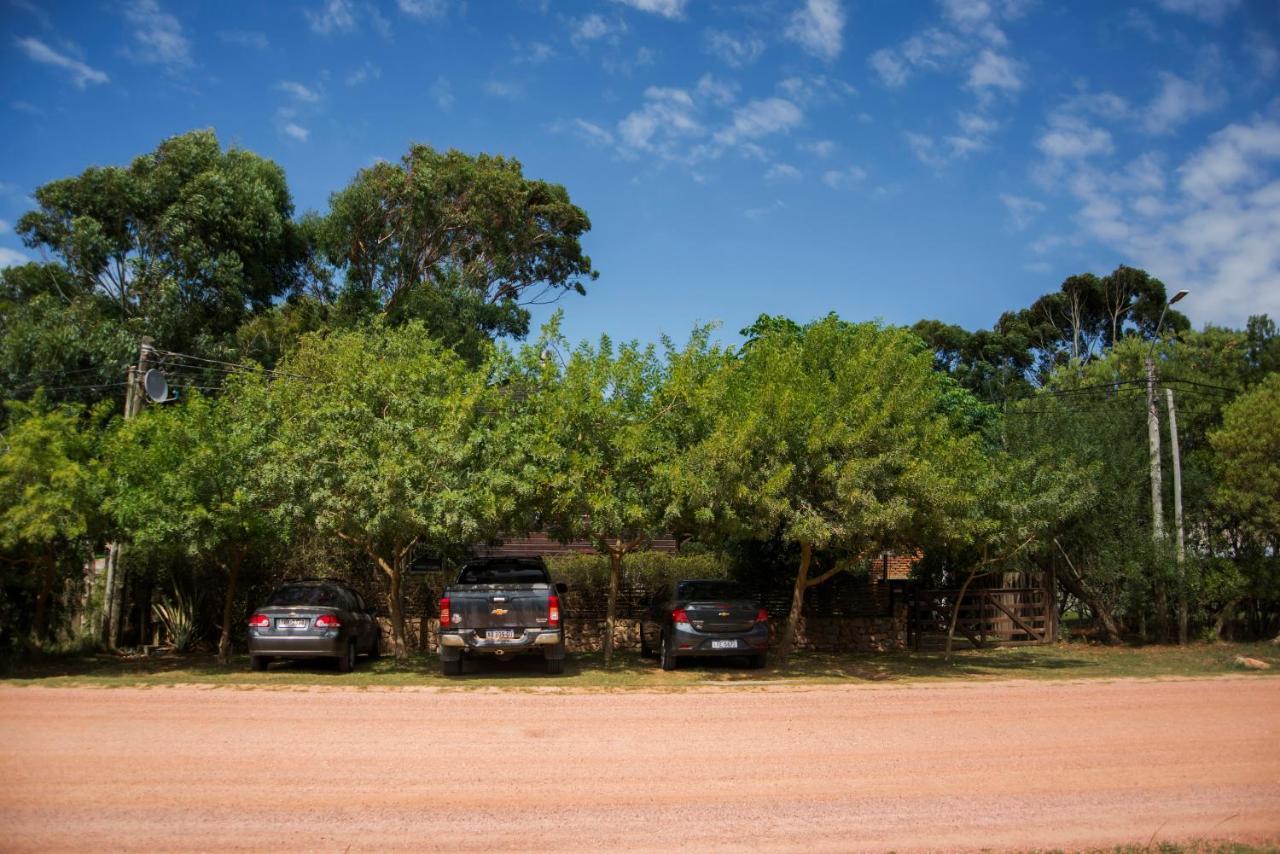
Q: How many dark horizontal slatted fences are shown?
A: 1